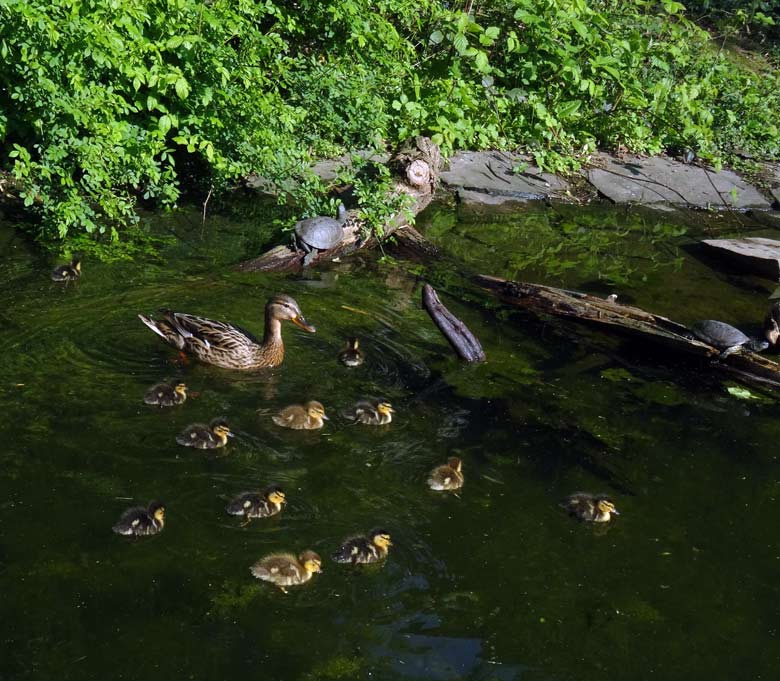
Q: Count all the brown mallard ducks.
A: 1